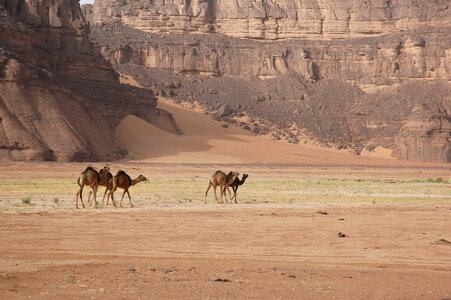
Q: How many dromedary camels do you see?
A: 5